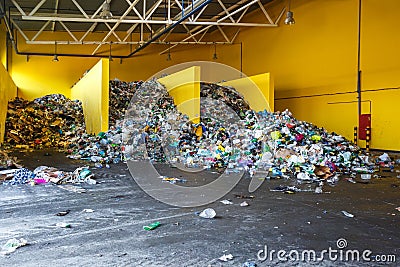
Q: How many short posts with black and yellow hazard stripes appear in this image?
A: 2